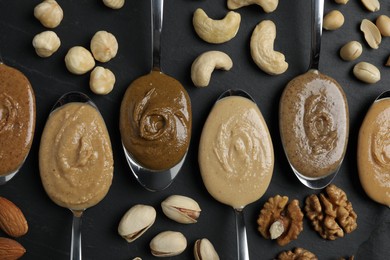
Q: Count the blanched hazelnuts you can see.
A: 6